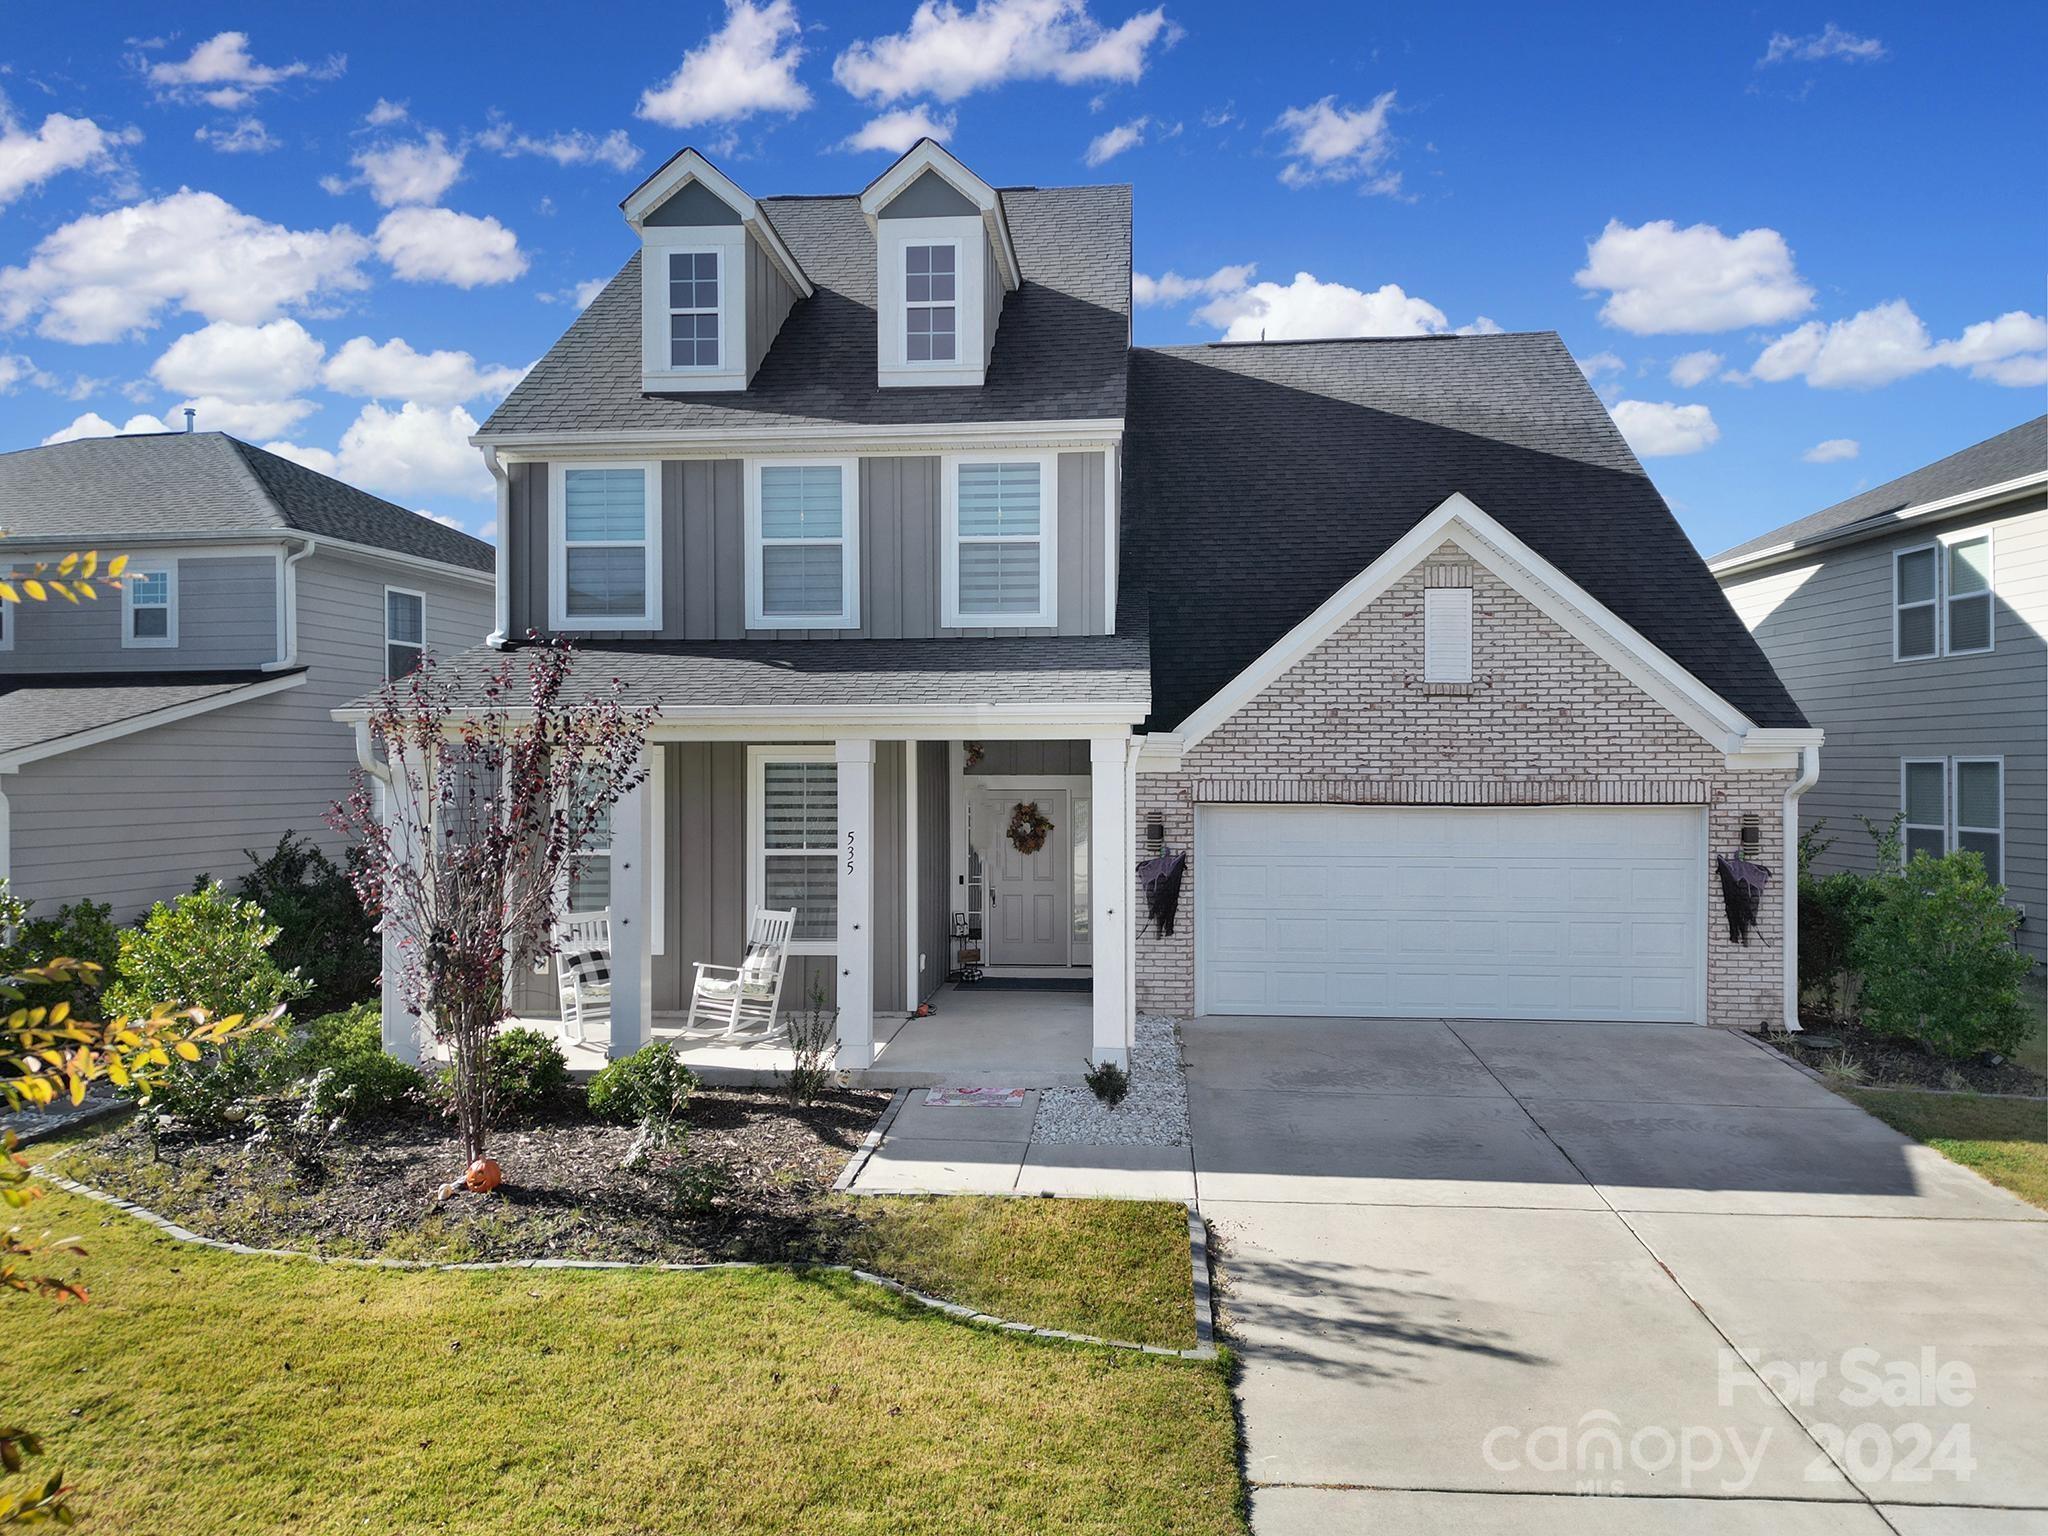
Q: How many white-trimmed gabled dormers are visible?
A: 2